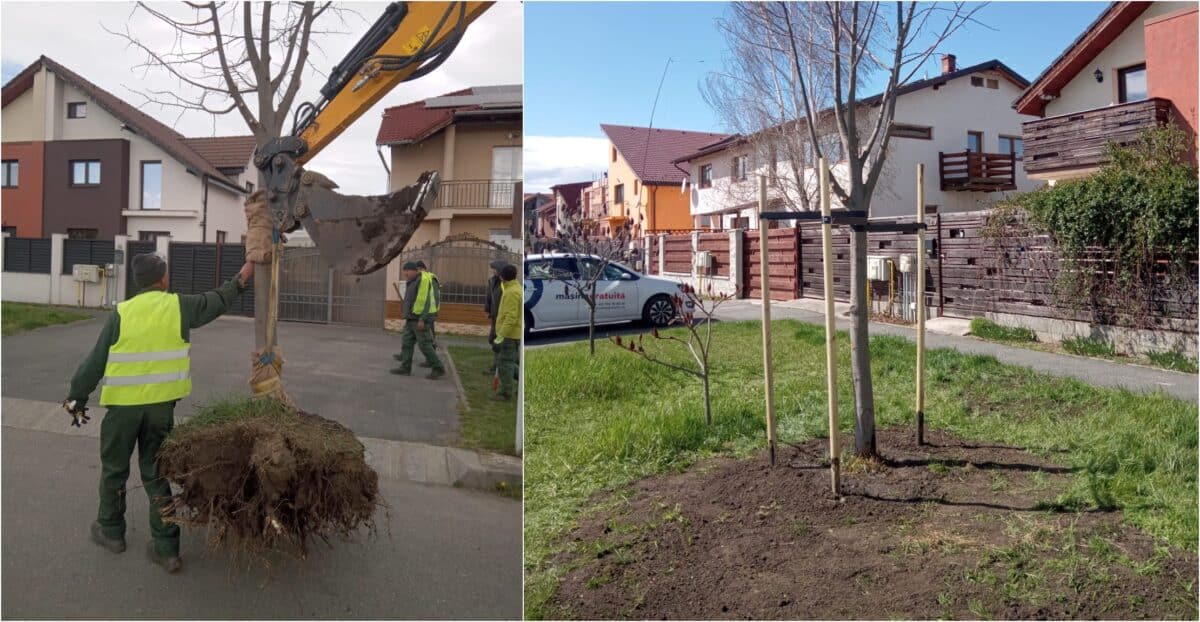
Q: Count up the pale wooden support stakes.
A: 3